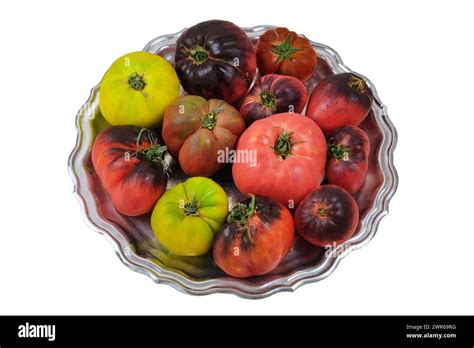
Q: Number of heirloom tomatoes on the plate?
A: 12